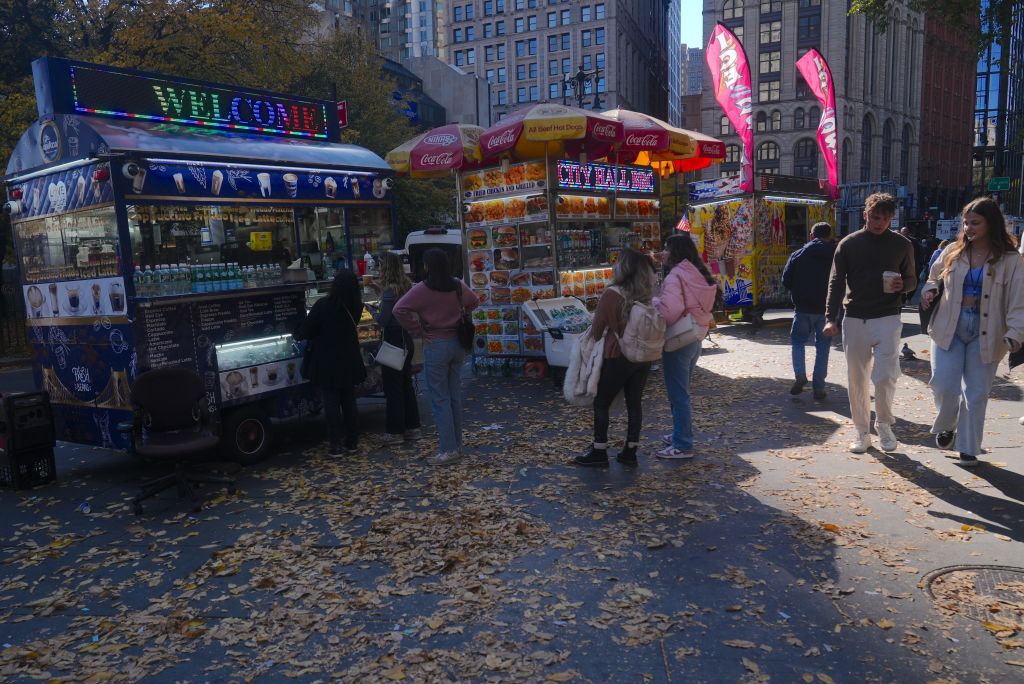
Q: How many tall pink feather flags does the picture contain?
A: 2